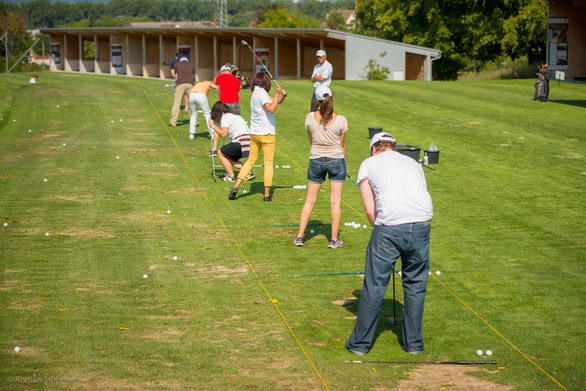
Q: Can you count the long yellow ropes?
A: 2